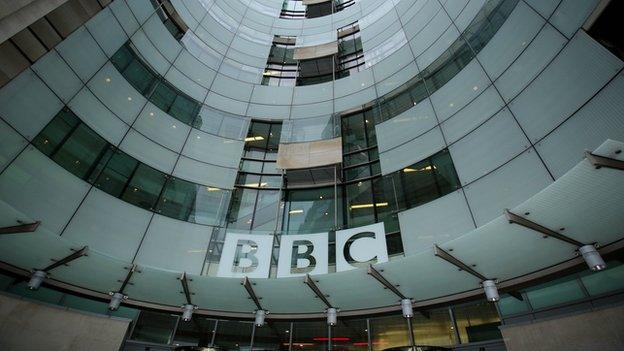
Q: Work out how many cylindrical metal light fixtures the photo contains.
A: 8